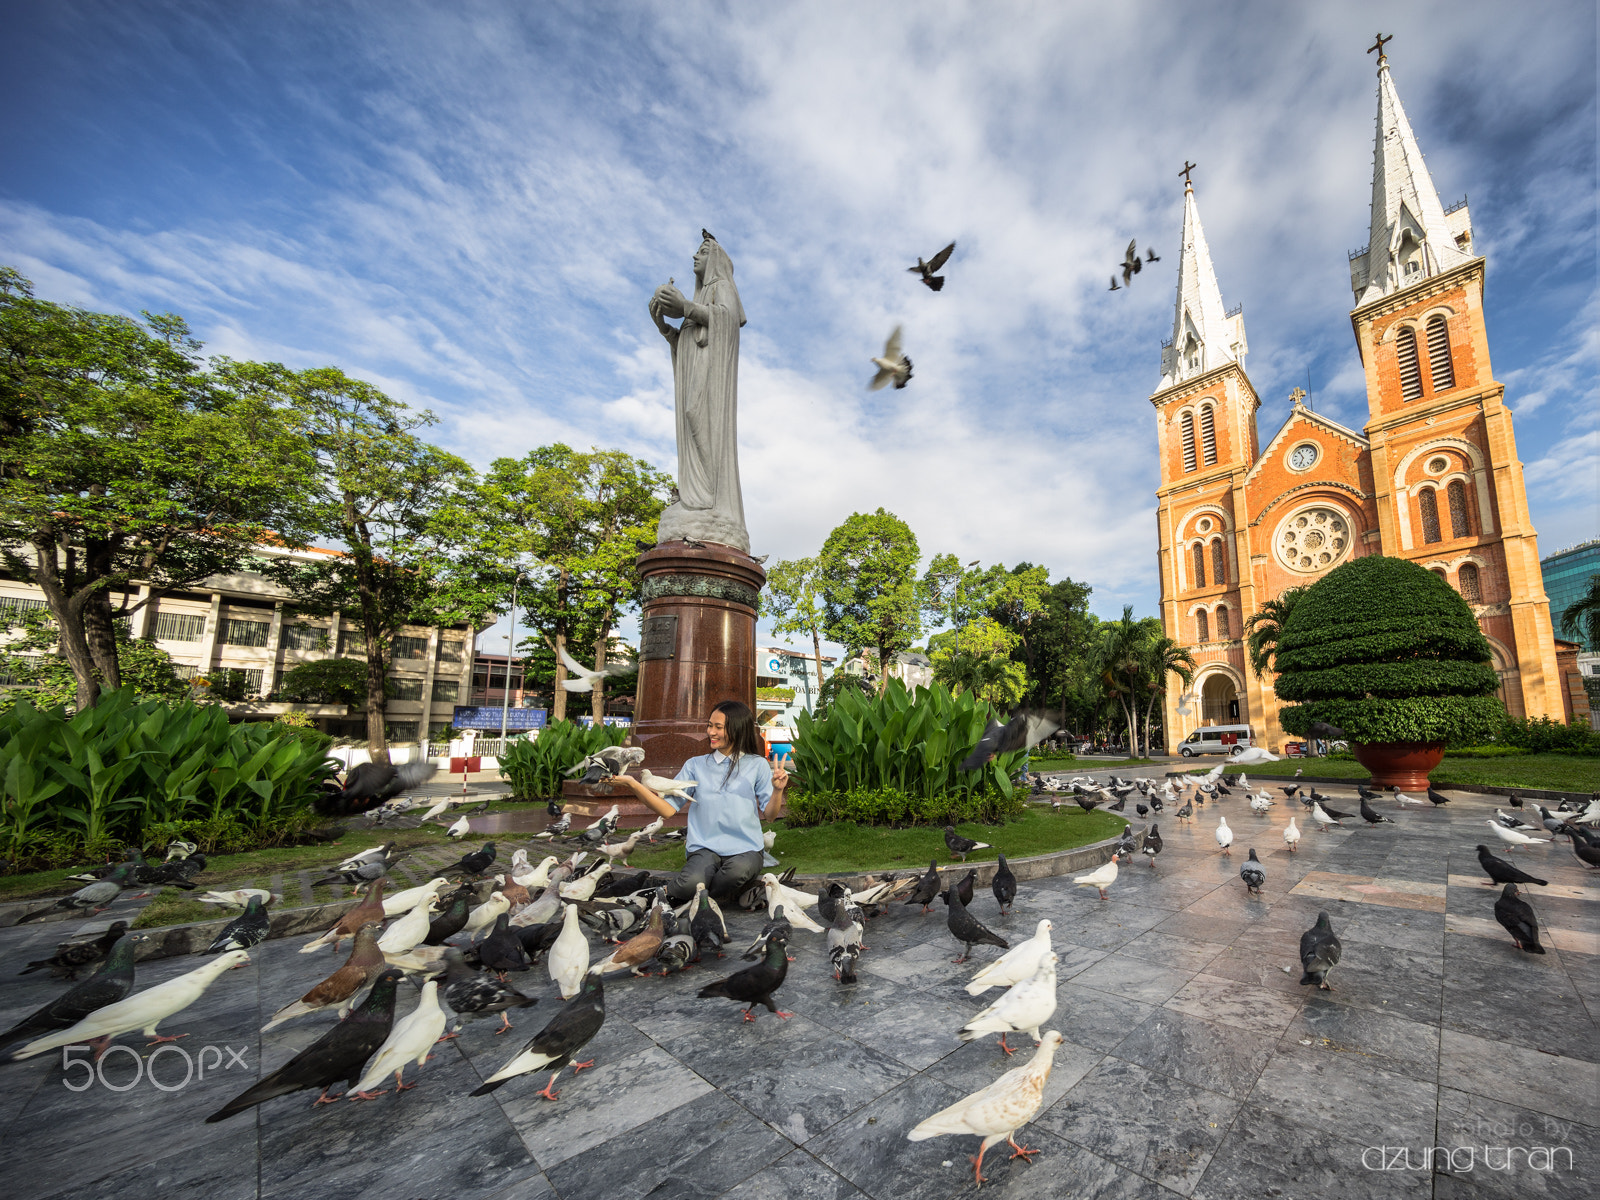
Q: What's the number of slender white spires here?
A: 2